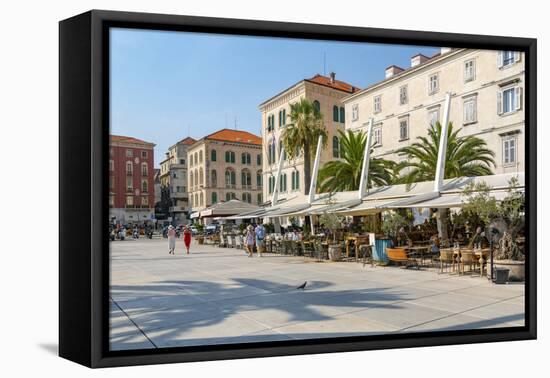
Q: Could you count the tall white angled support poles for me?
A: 4